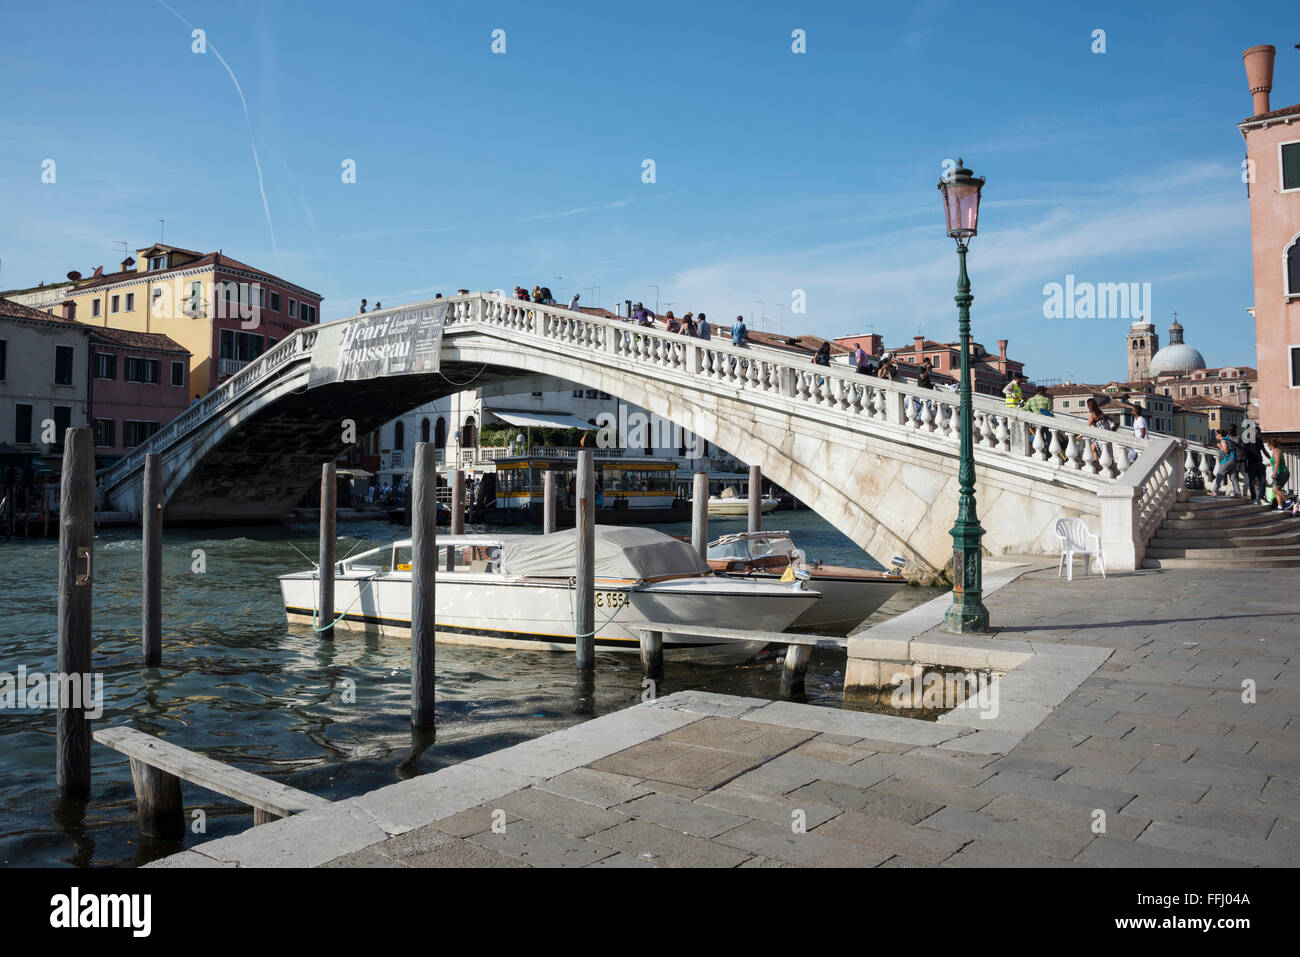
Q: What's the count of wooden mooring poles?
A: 9